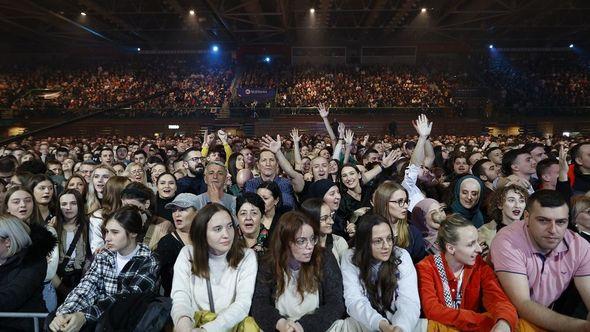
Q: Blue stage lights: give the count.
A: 5